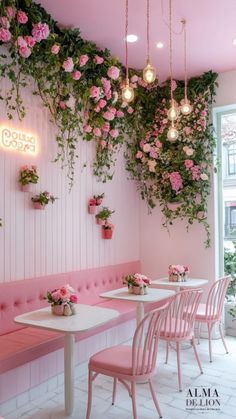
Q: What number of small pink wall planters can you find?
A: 5